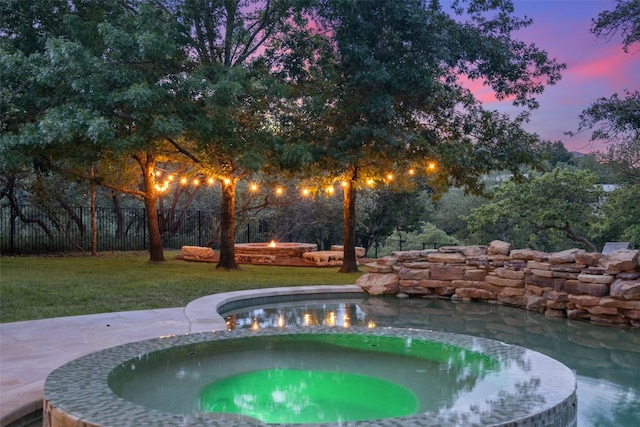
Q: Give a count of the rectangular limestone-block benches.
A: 4